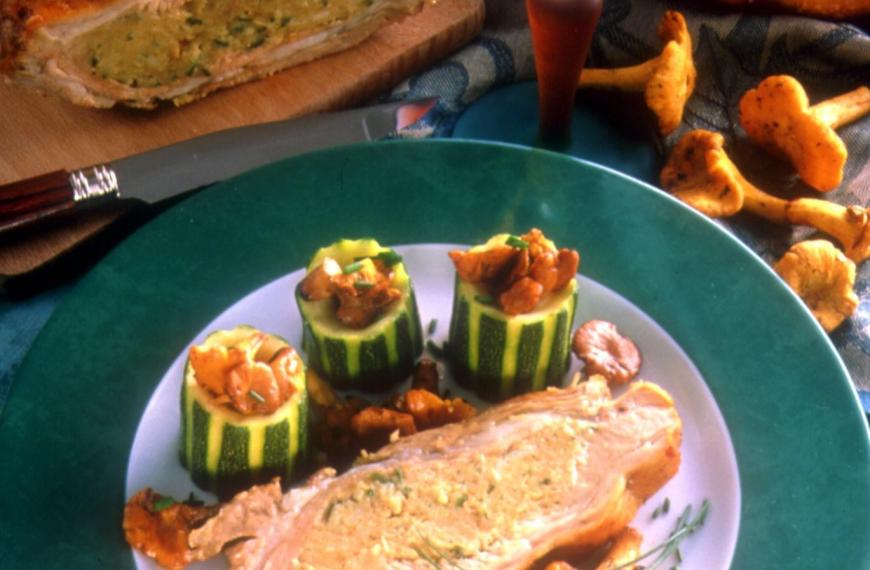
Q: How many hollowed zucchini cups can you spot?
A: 3